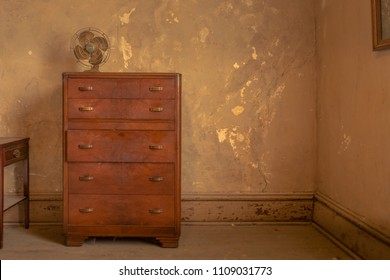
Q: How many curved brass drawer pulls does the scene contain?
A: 10